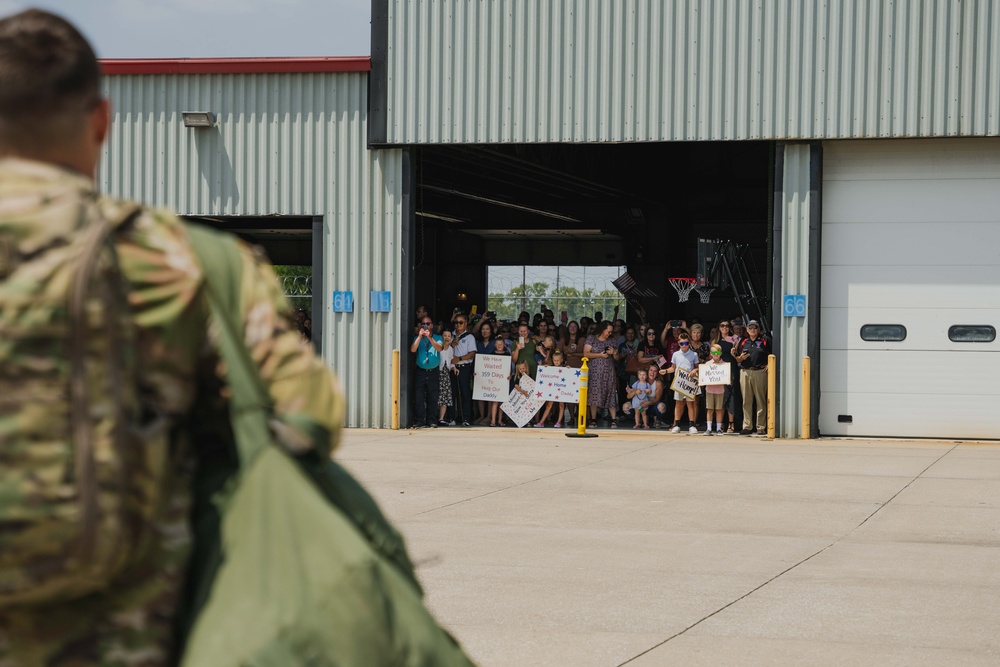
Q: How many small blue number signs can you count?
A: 3